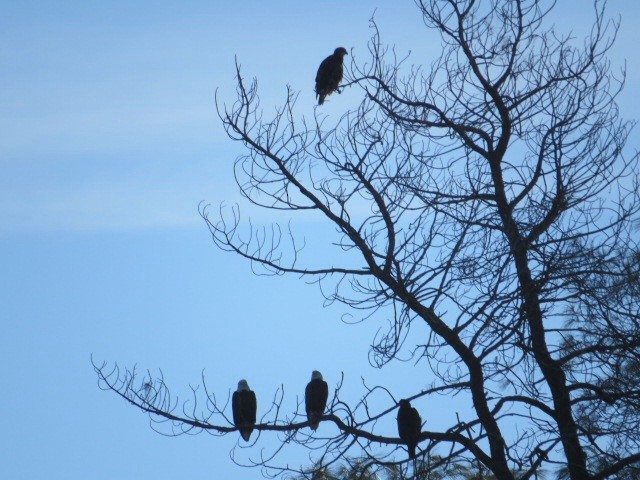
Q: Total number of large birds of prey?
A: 4